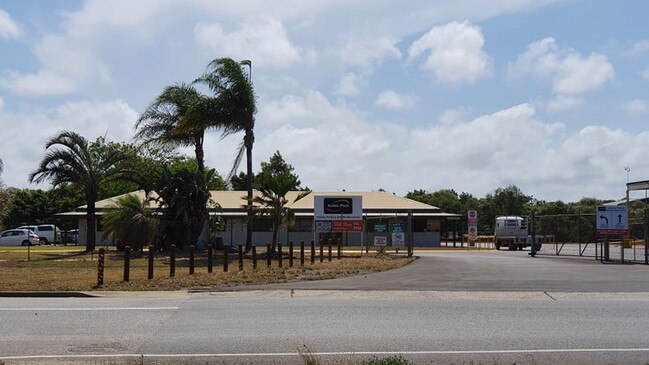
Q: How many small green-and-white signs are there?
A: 2